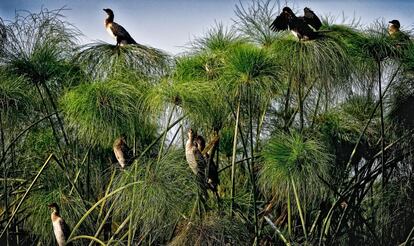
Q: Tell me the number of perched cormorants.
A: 7